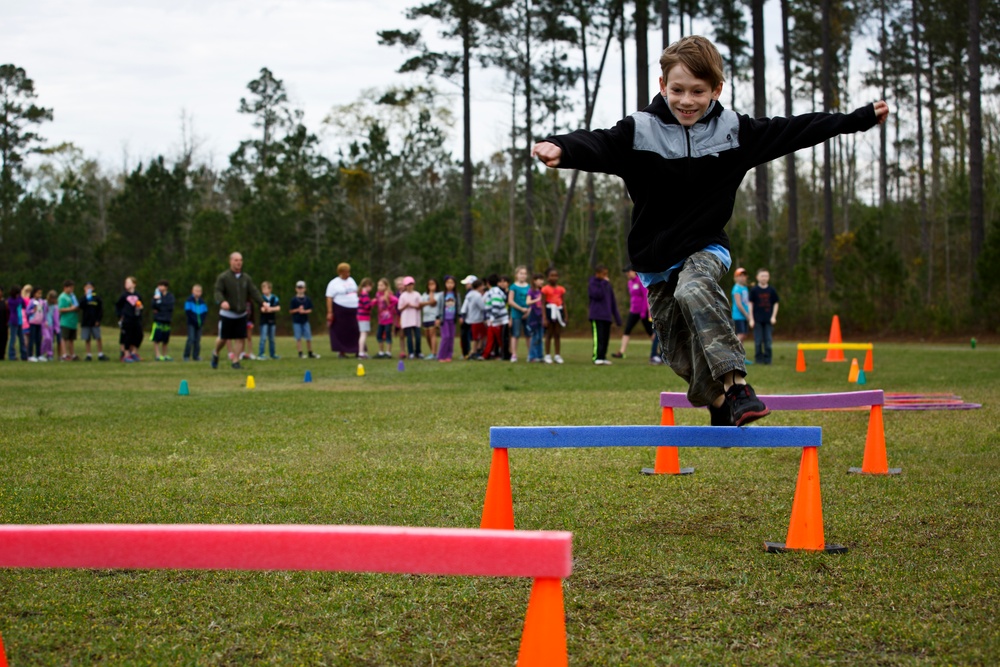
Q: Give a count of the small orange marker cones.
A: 1